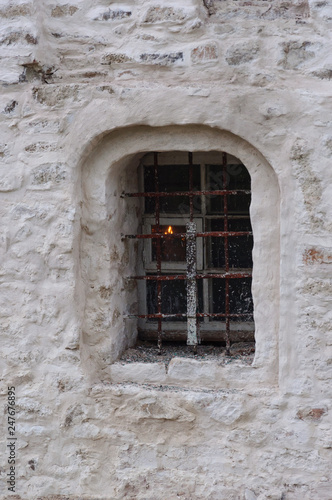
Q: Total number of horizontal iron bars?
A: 4